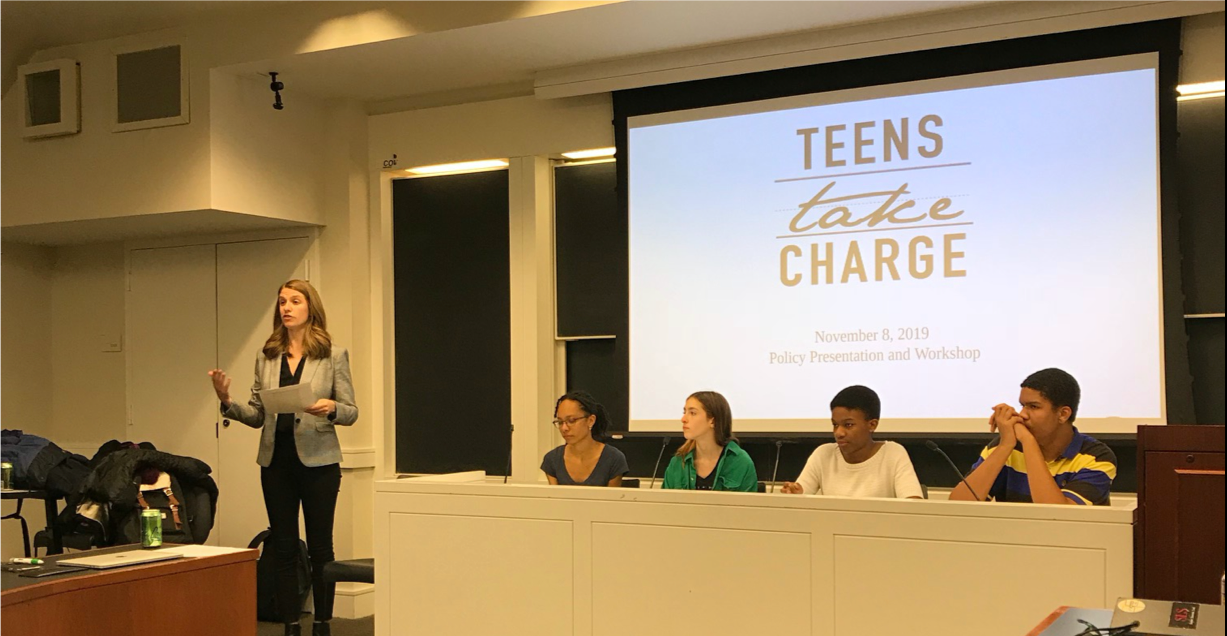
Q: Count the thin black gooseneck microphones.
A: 4